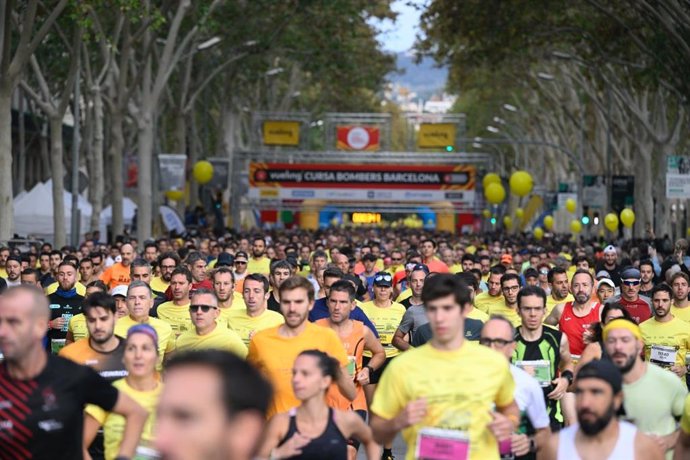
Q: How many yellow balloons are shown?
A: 14